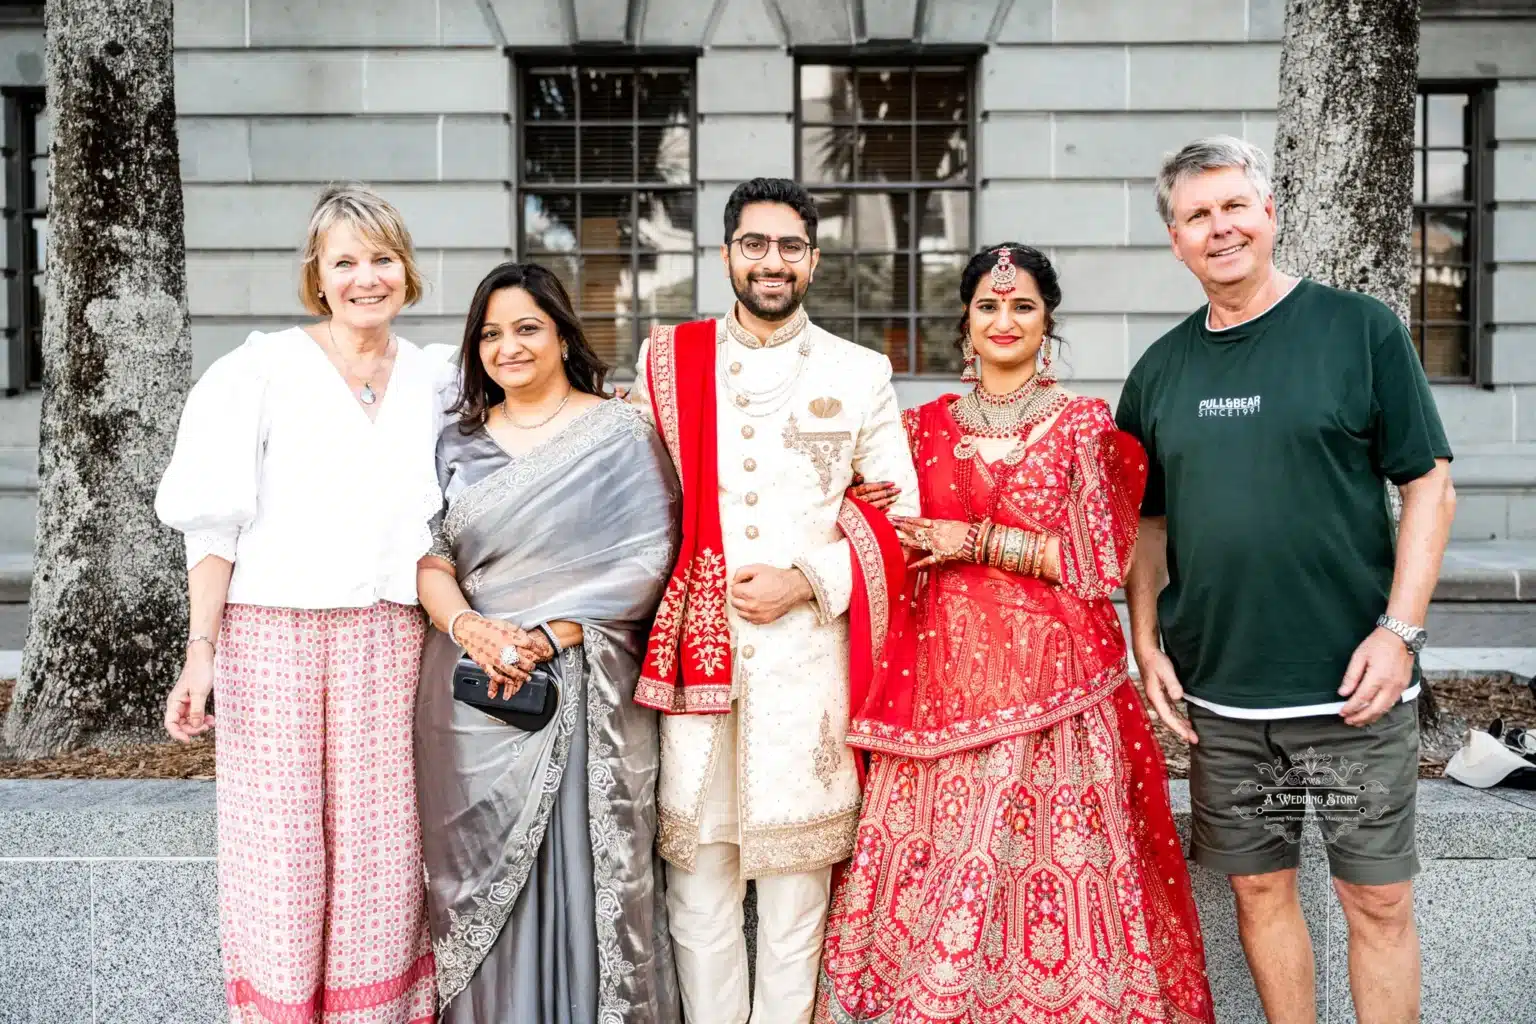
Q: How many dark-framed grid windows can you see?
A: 4